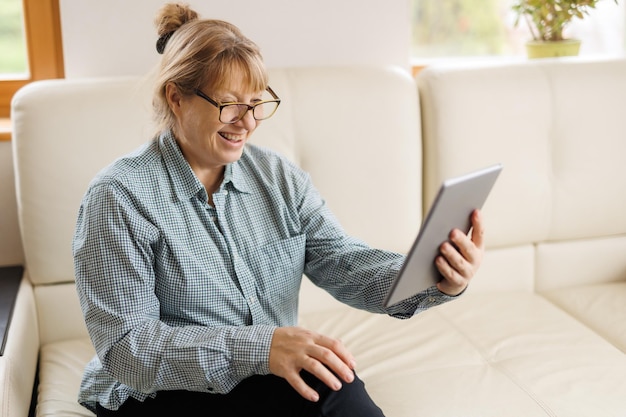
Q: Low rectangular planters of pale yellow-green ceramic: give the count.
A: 1